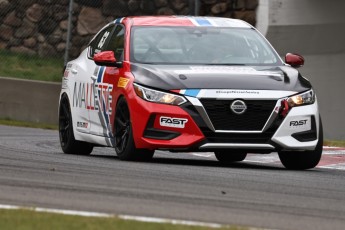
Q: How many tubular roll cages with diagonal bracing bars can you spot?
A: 1